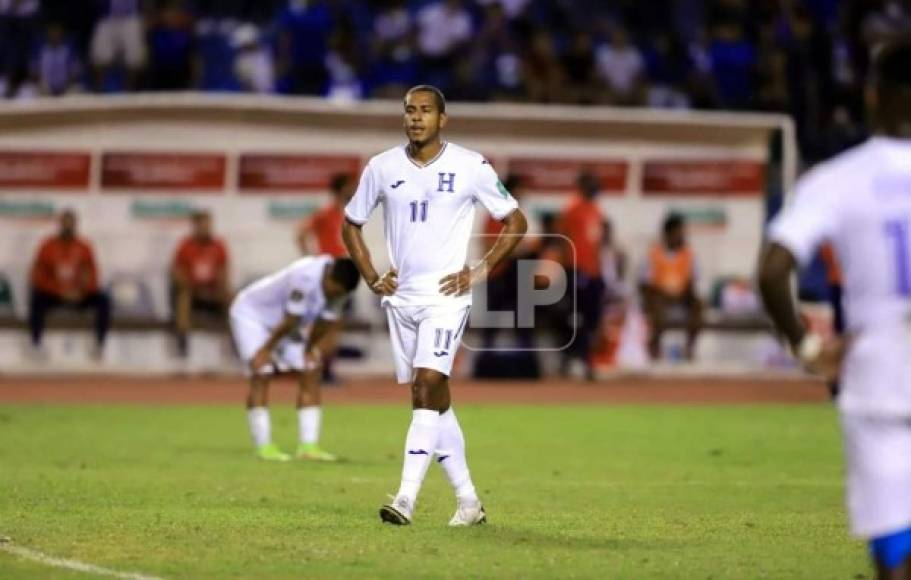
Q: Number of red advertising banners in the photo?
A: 5